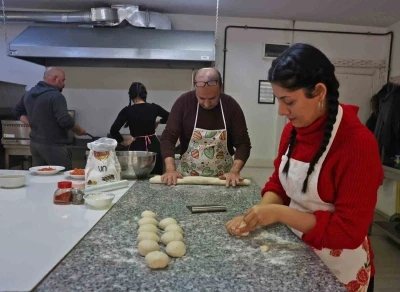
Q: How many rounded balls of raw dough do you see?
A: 10